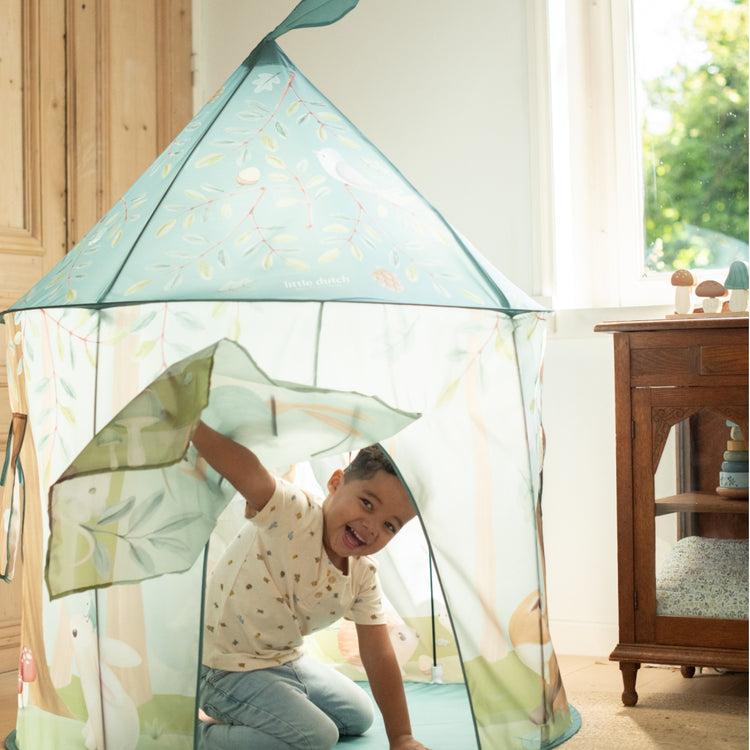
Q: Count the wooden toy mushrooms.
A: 3